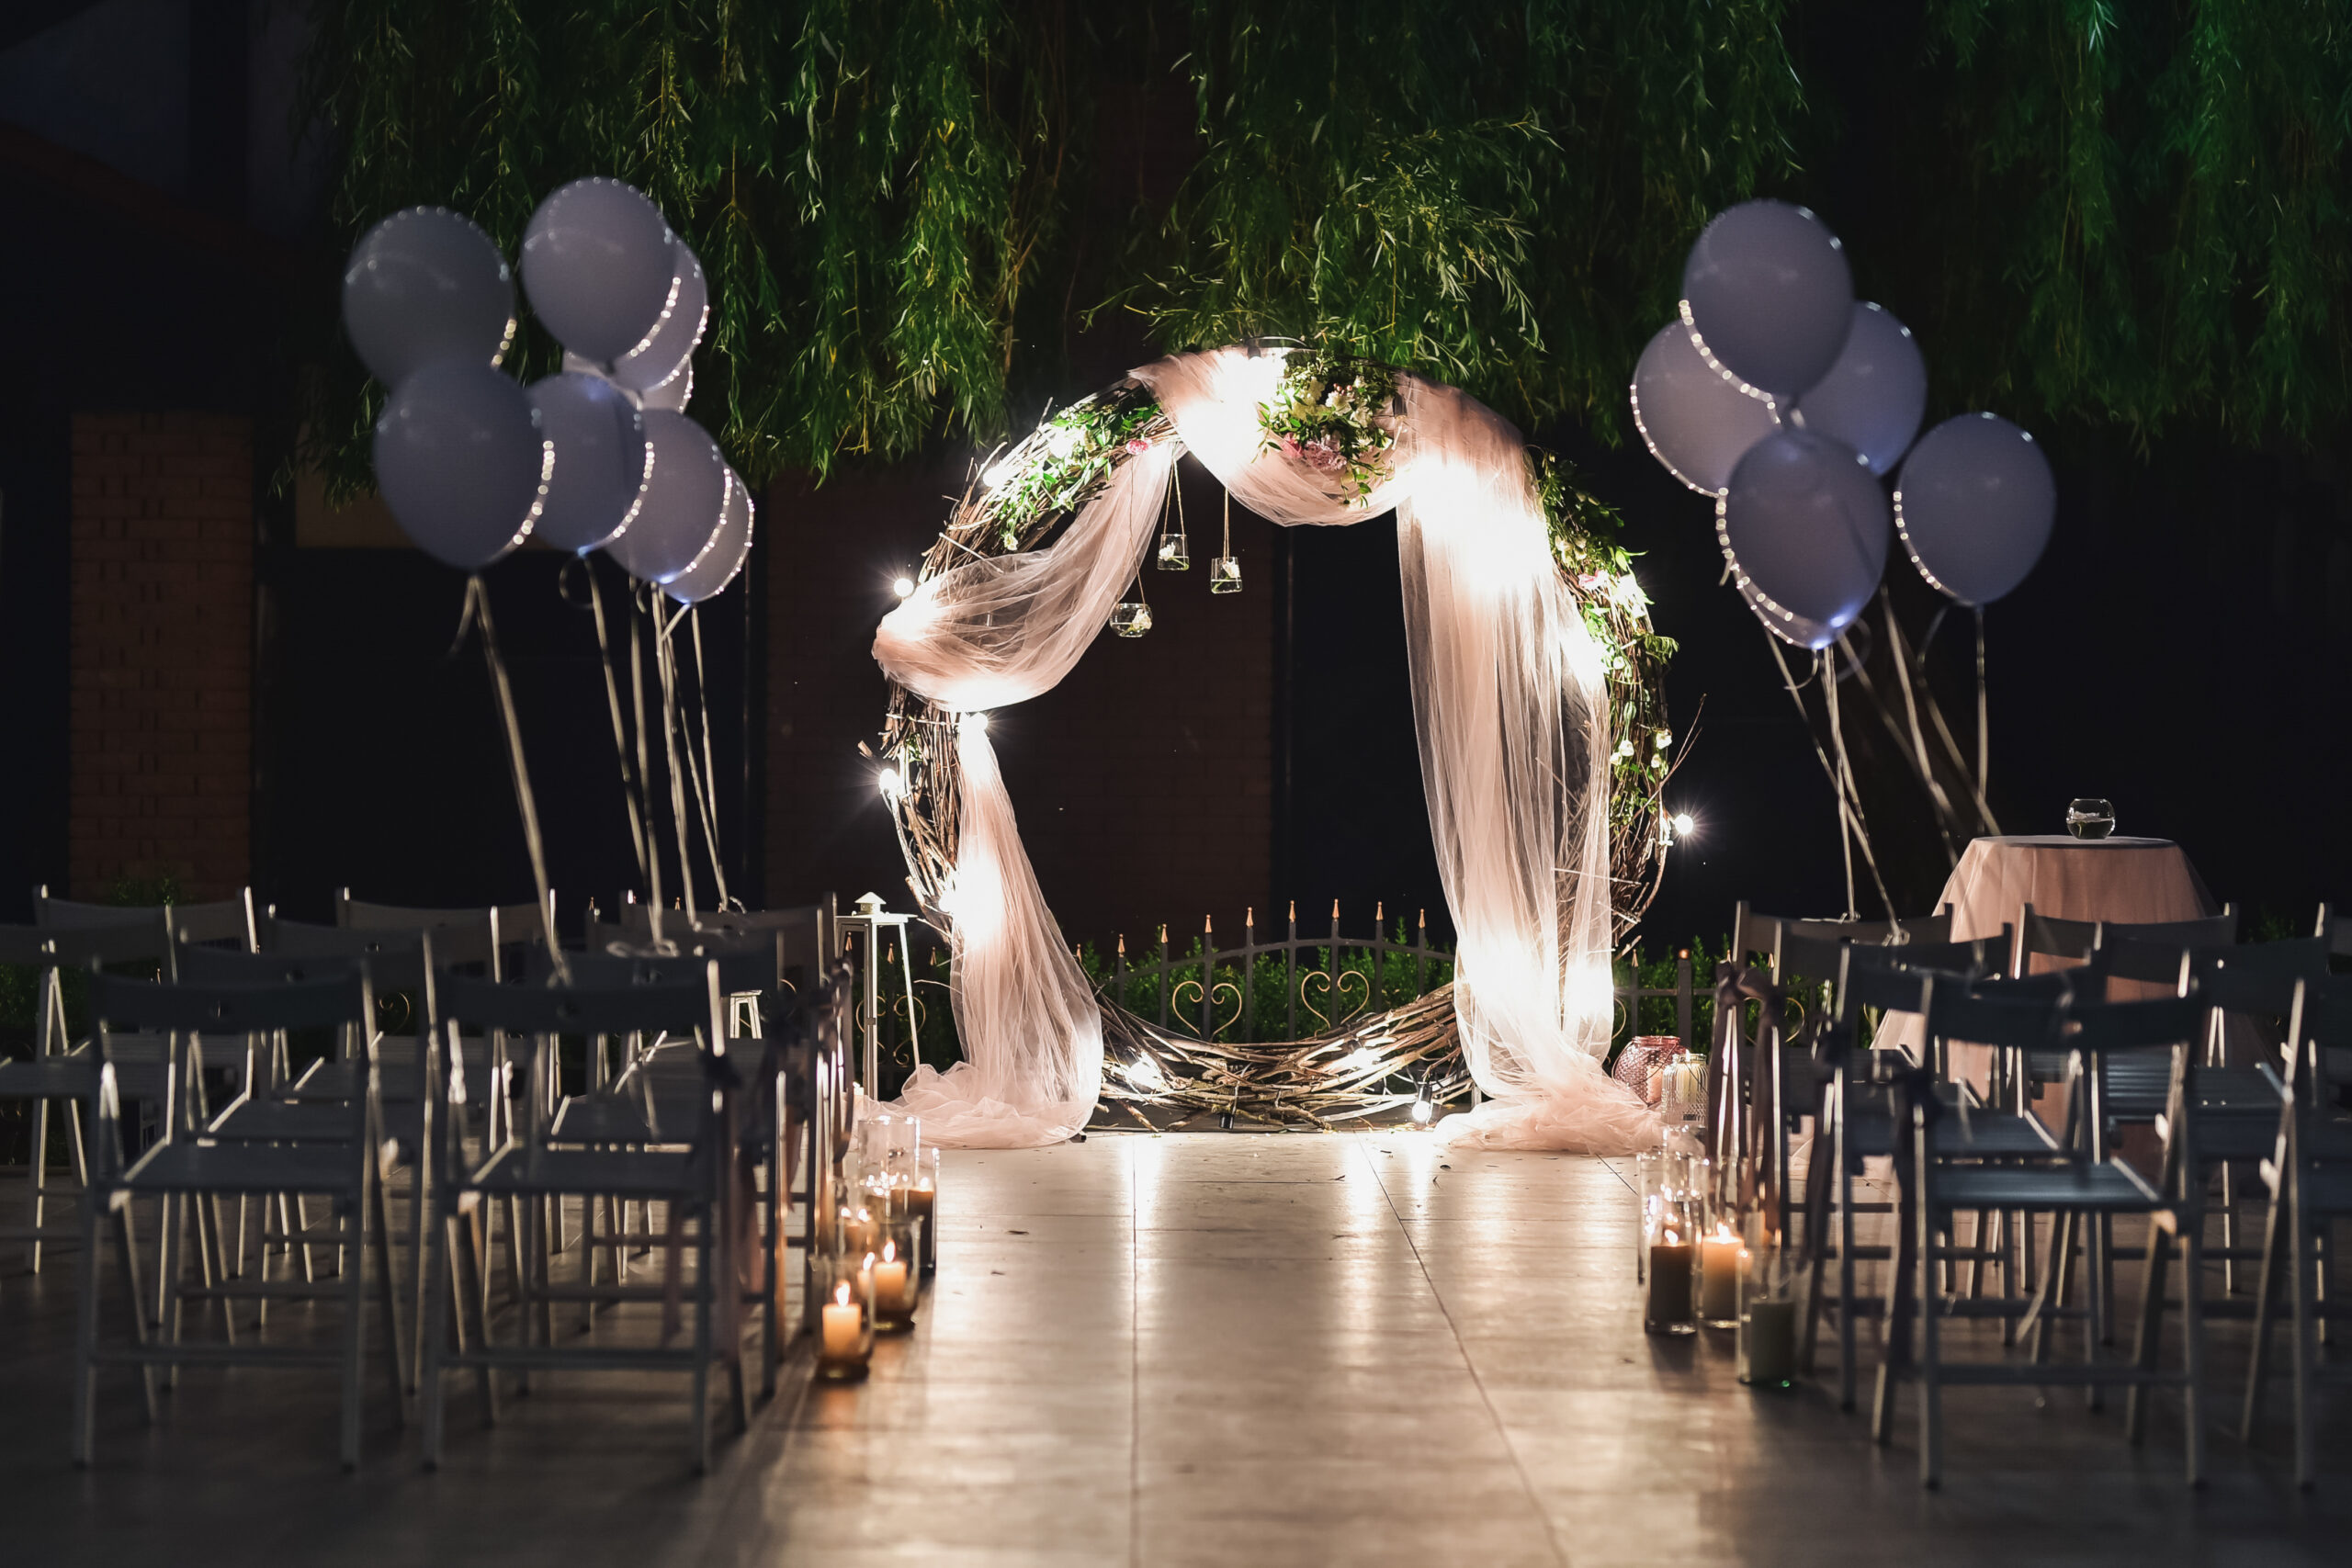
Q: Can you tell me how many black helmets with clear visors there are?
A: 0